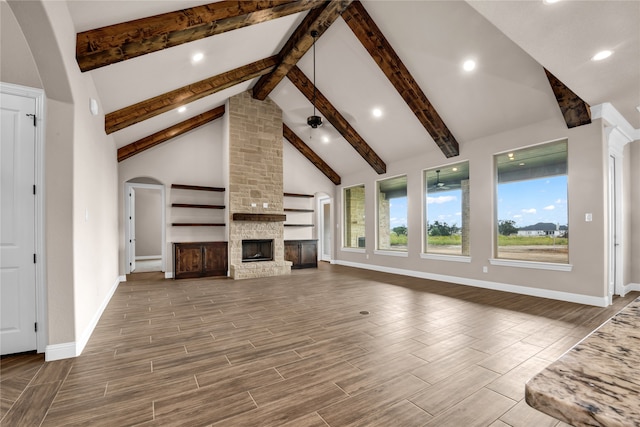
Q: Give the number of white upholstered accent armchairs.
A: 0